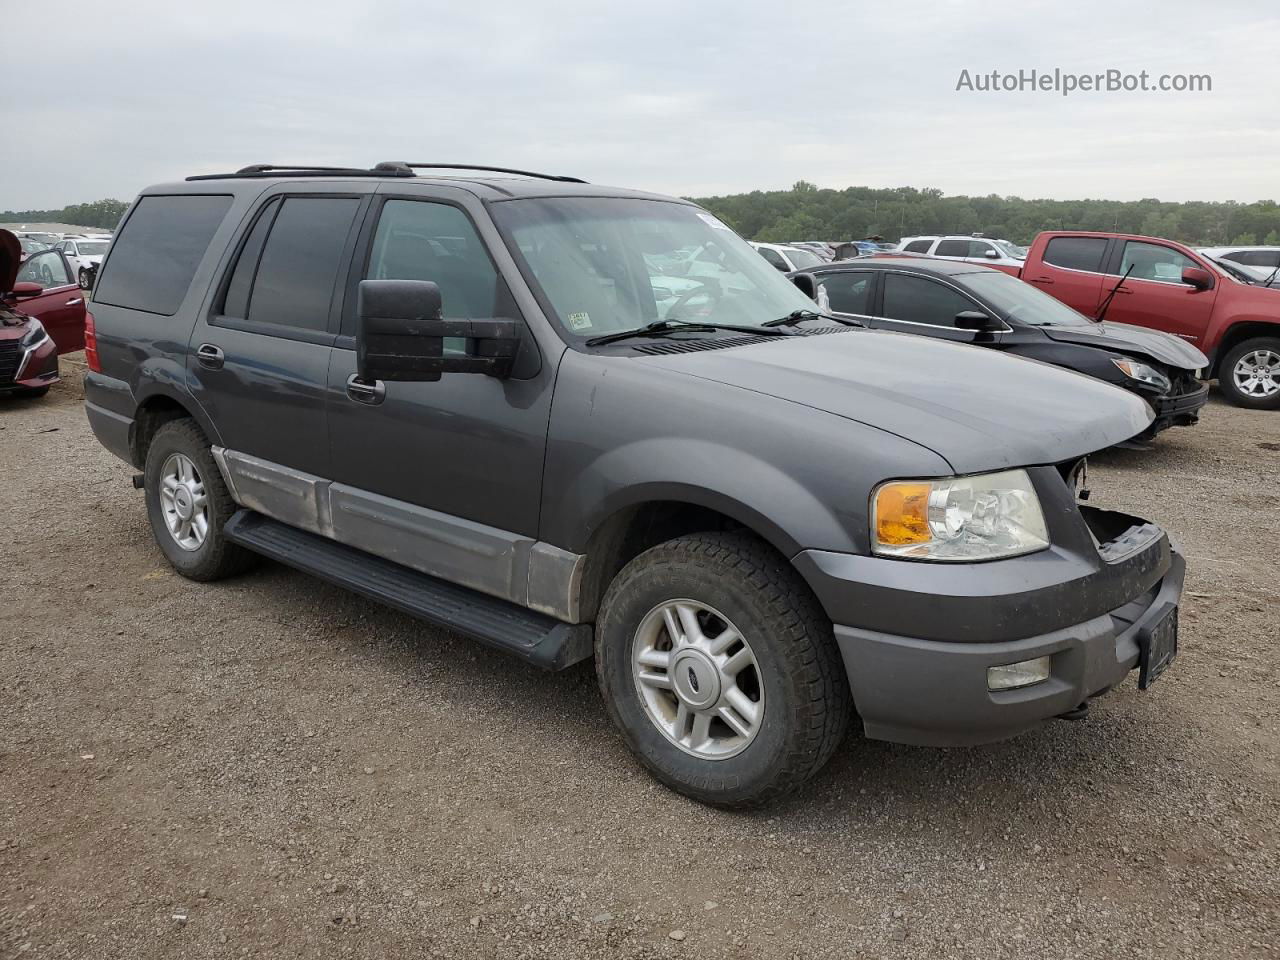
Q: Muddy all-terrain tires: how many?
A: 2